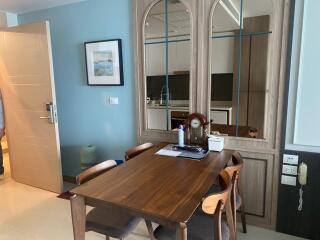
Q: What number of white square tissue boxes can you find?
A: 1